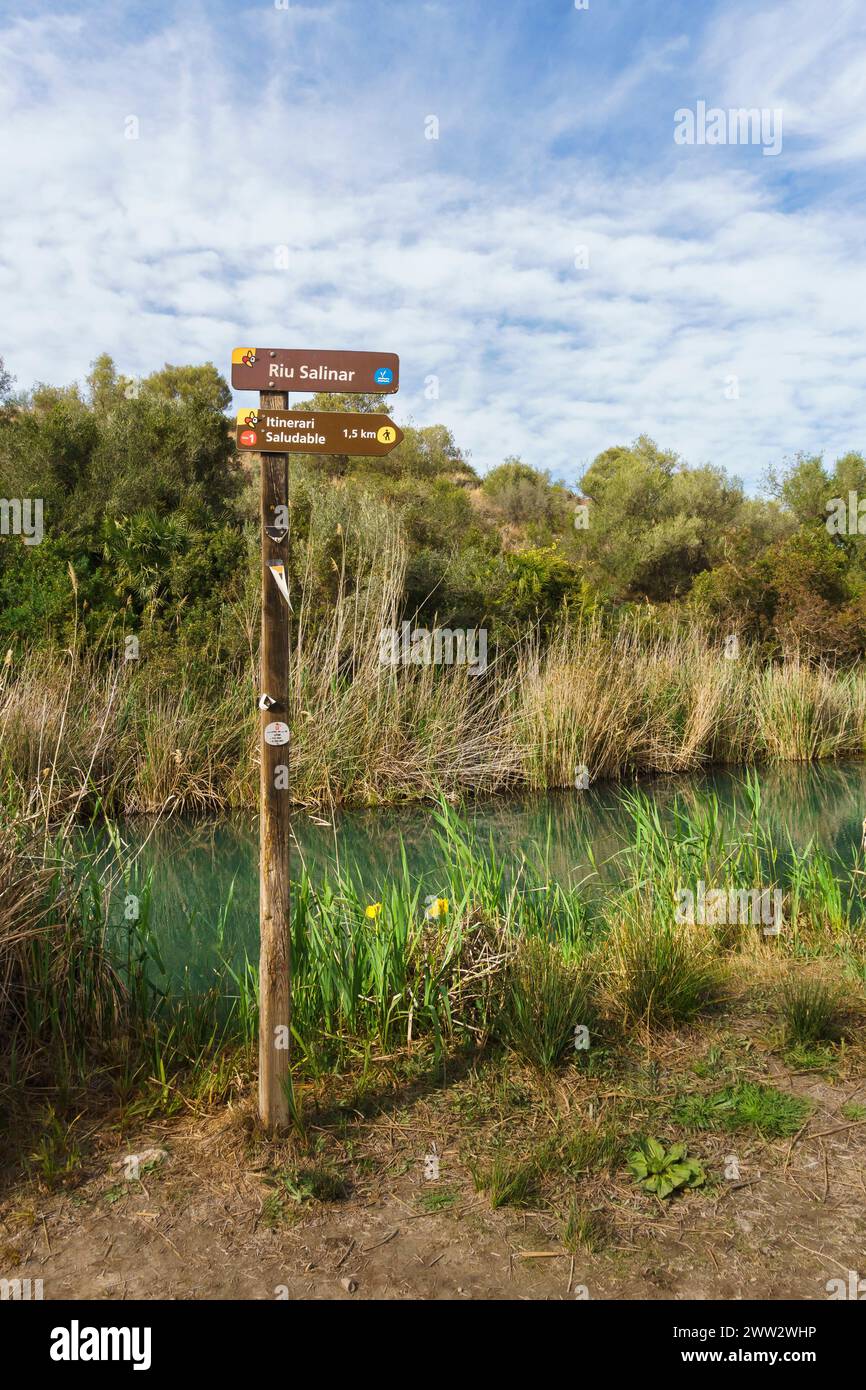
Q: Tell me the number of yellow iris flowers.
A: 2